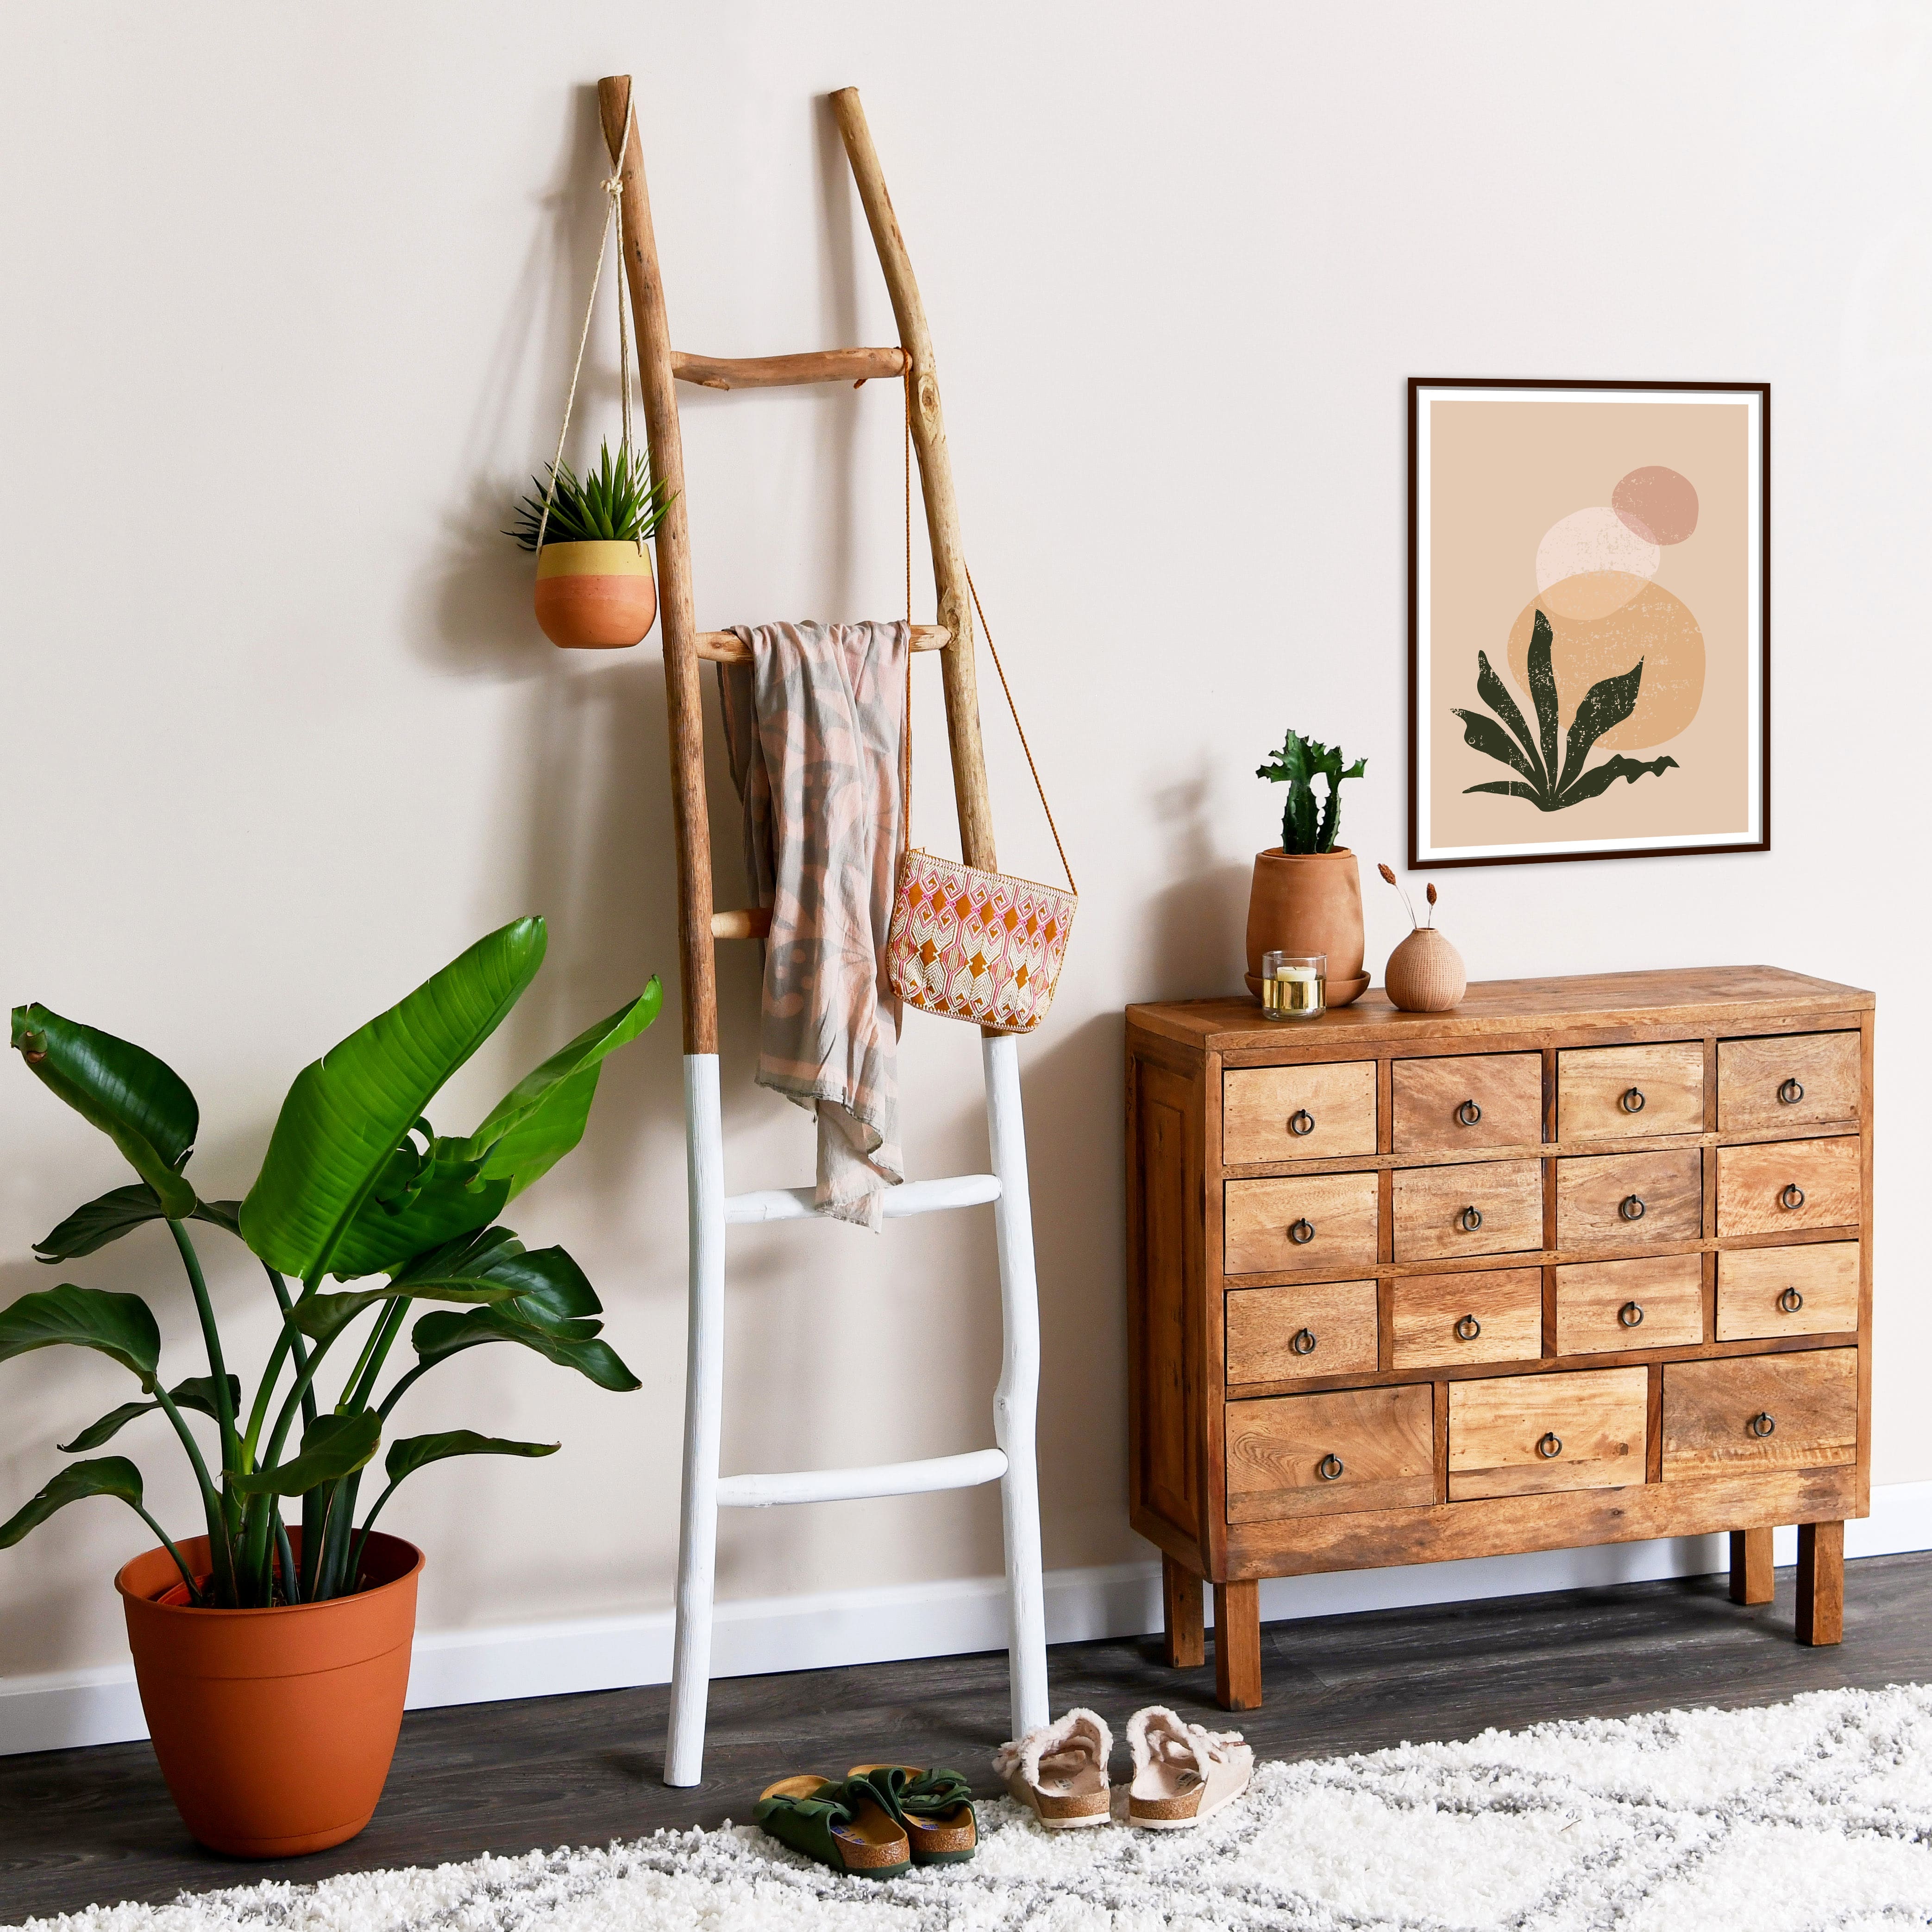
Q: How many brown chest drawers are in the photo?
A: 15